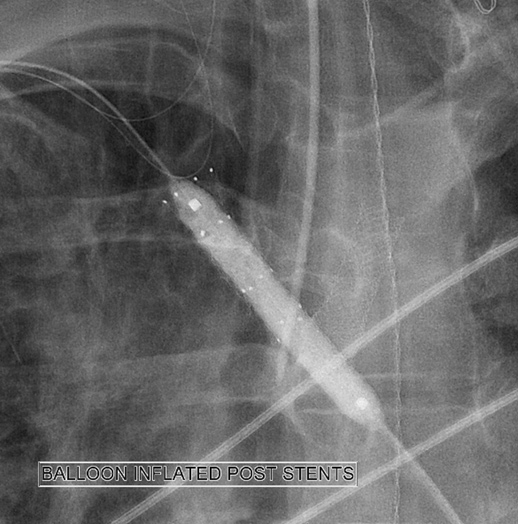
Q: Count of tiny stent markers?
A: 15